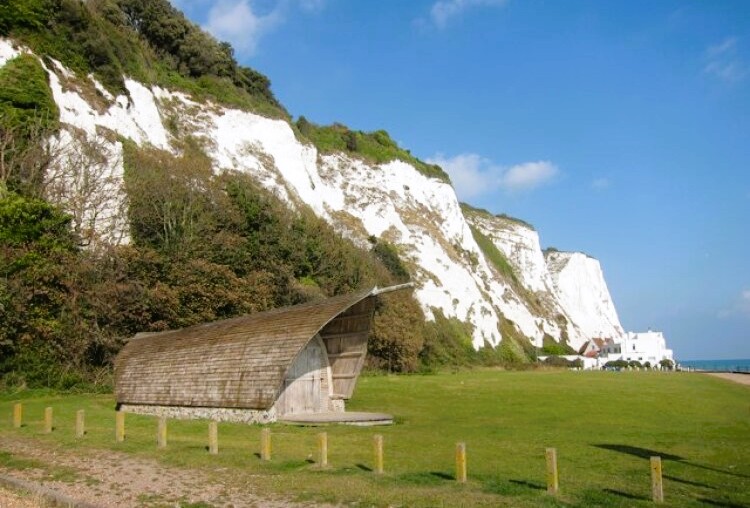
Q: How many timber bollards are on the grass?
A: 12